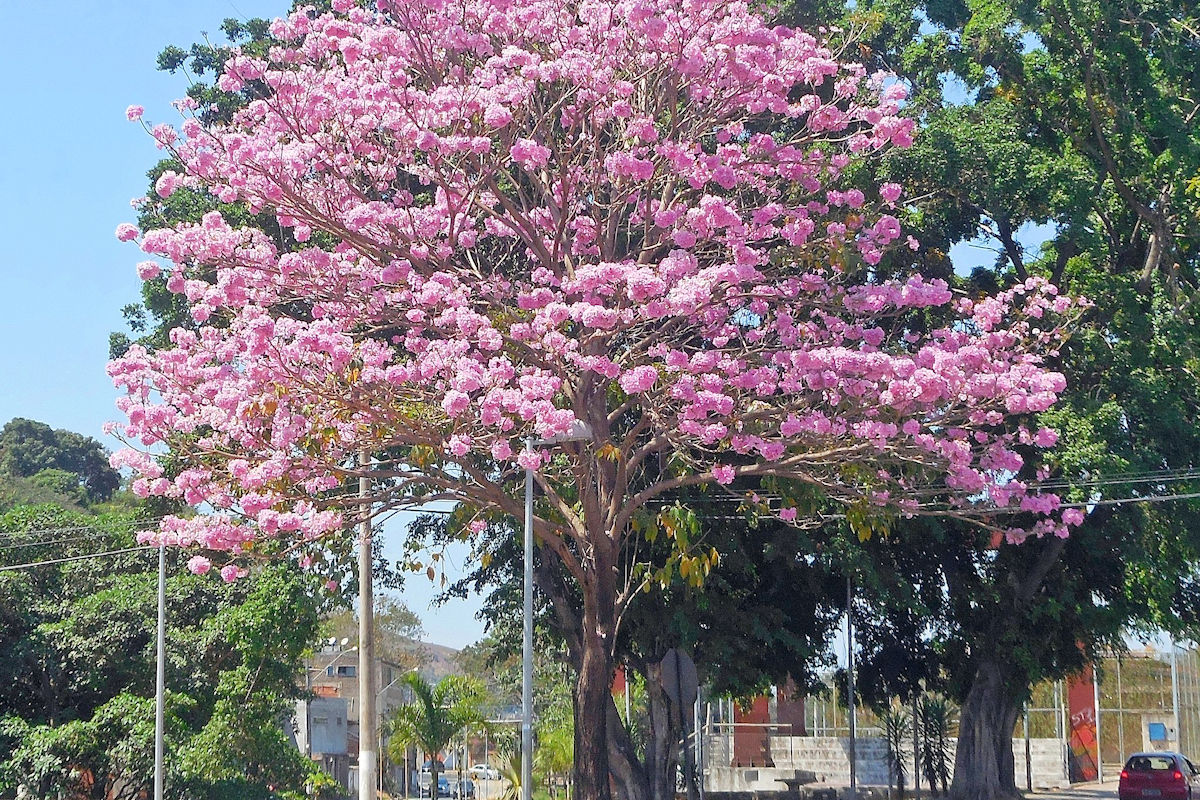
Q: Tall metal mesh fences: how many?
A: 1